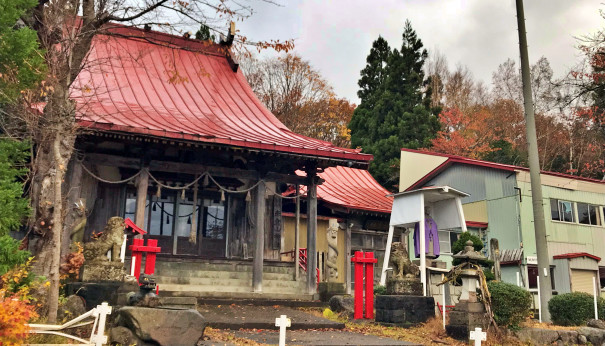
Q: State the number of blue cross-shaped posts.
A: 0